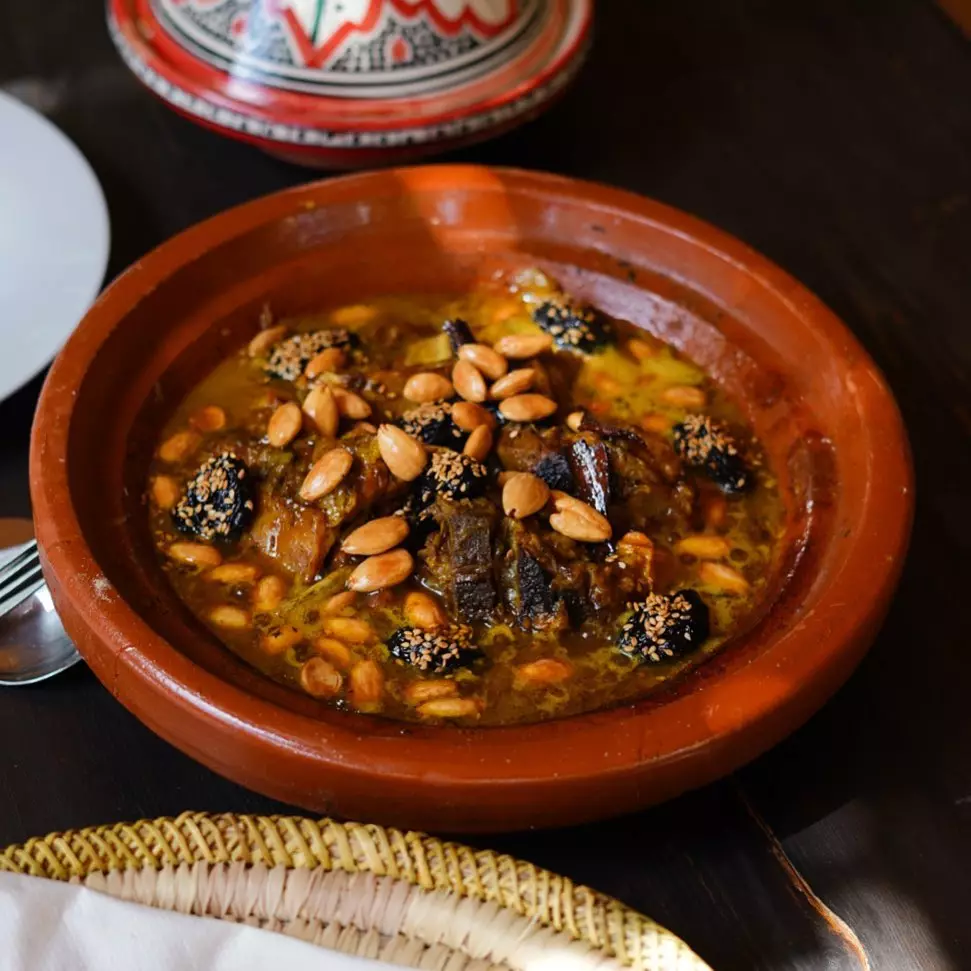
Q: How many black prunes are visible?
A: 8